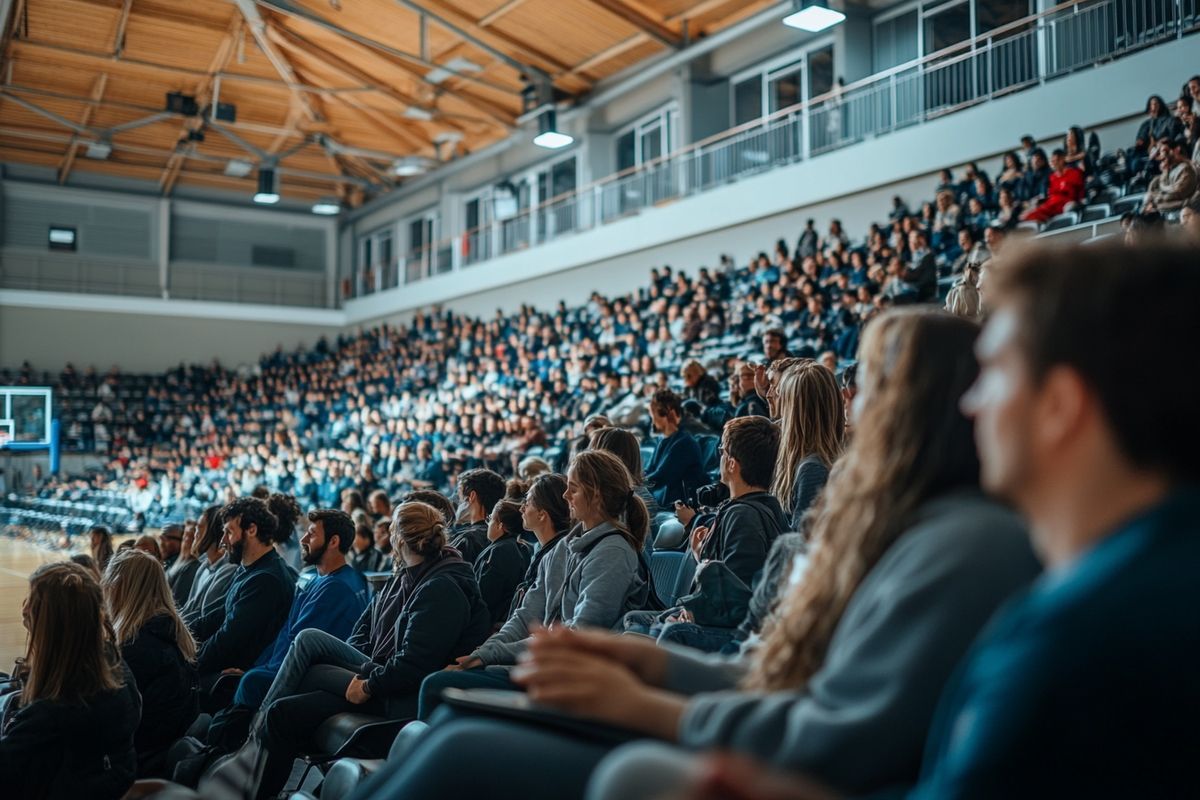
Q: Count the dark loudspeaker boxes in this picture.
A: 2